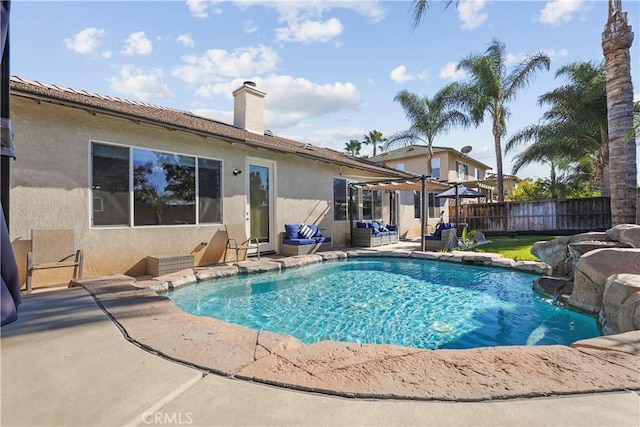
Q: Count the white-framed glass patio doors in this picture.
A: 1